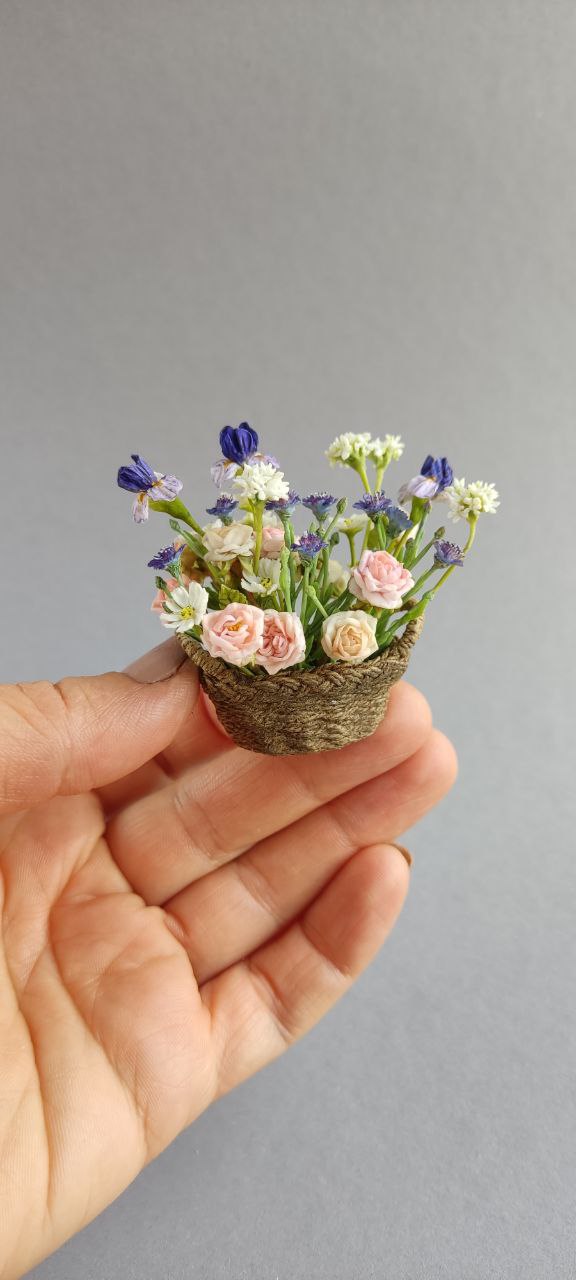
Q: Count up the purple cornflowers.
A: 8